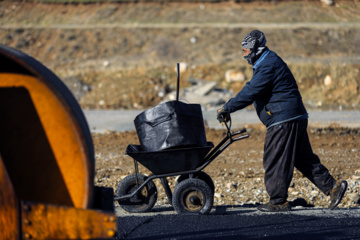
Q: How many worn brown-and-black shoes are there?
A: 2